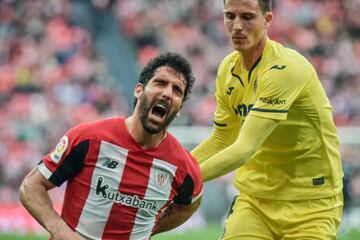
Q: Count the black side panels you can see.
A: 2